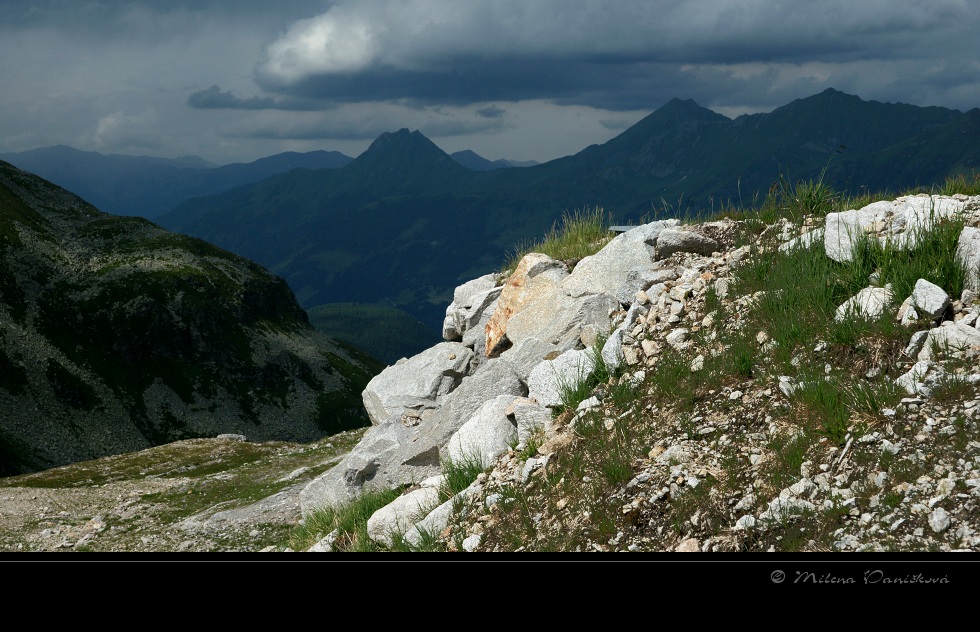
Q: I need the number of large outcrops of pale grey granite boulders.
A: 1